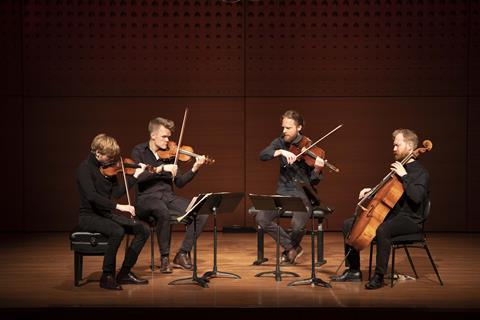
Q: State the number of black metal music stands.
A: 4